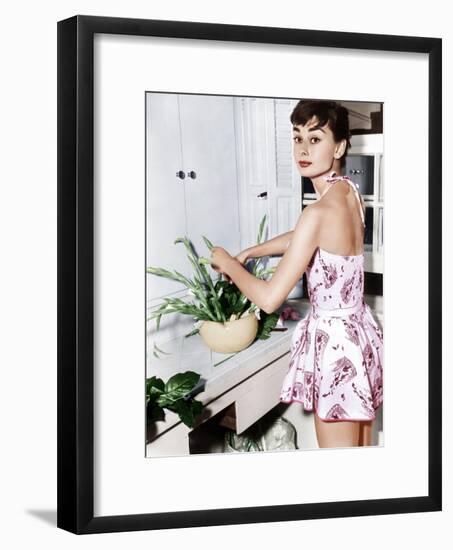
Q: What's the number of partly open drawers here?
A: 1